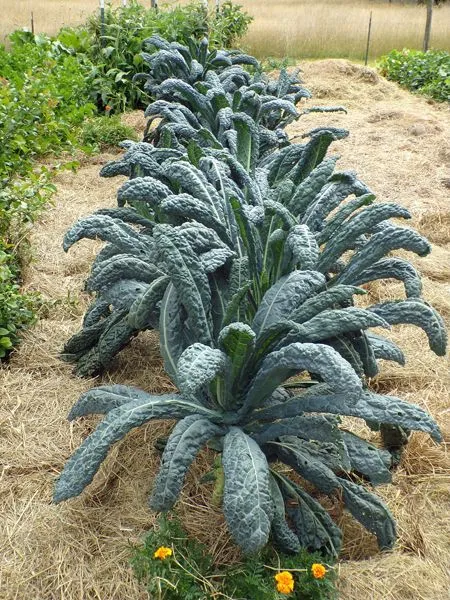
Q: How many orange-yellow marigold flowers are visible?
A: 3